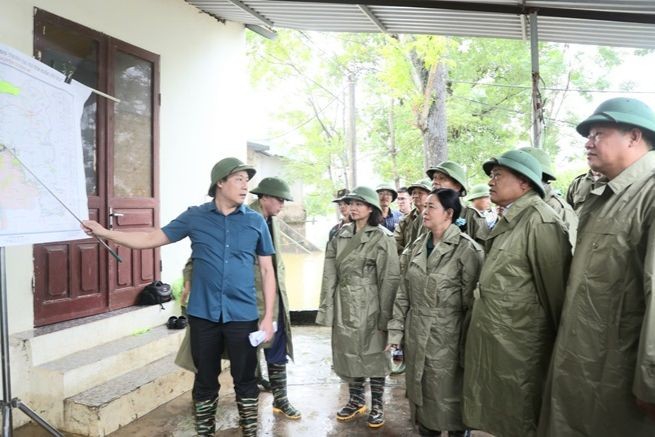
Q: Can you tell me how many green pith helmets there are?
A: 10